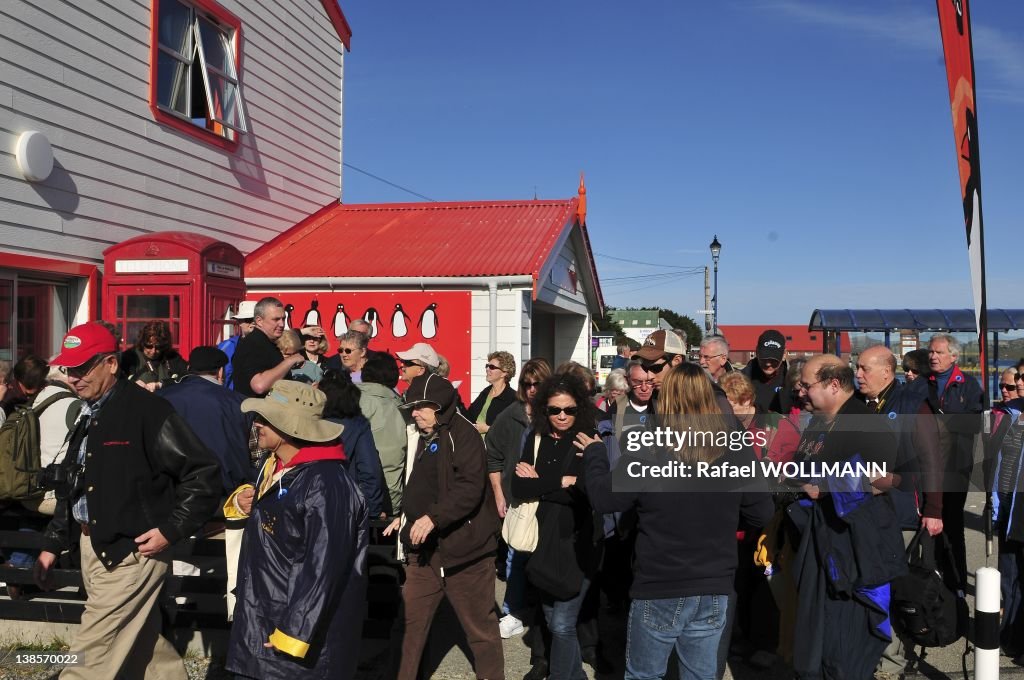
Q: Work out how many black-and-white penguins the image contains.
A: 6